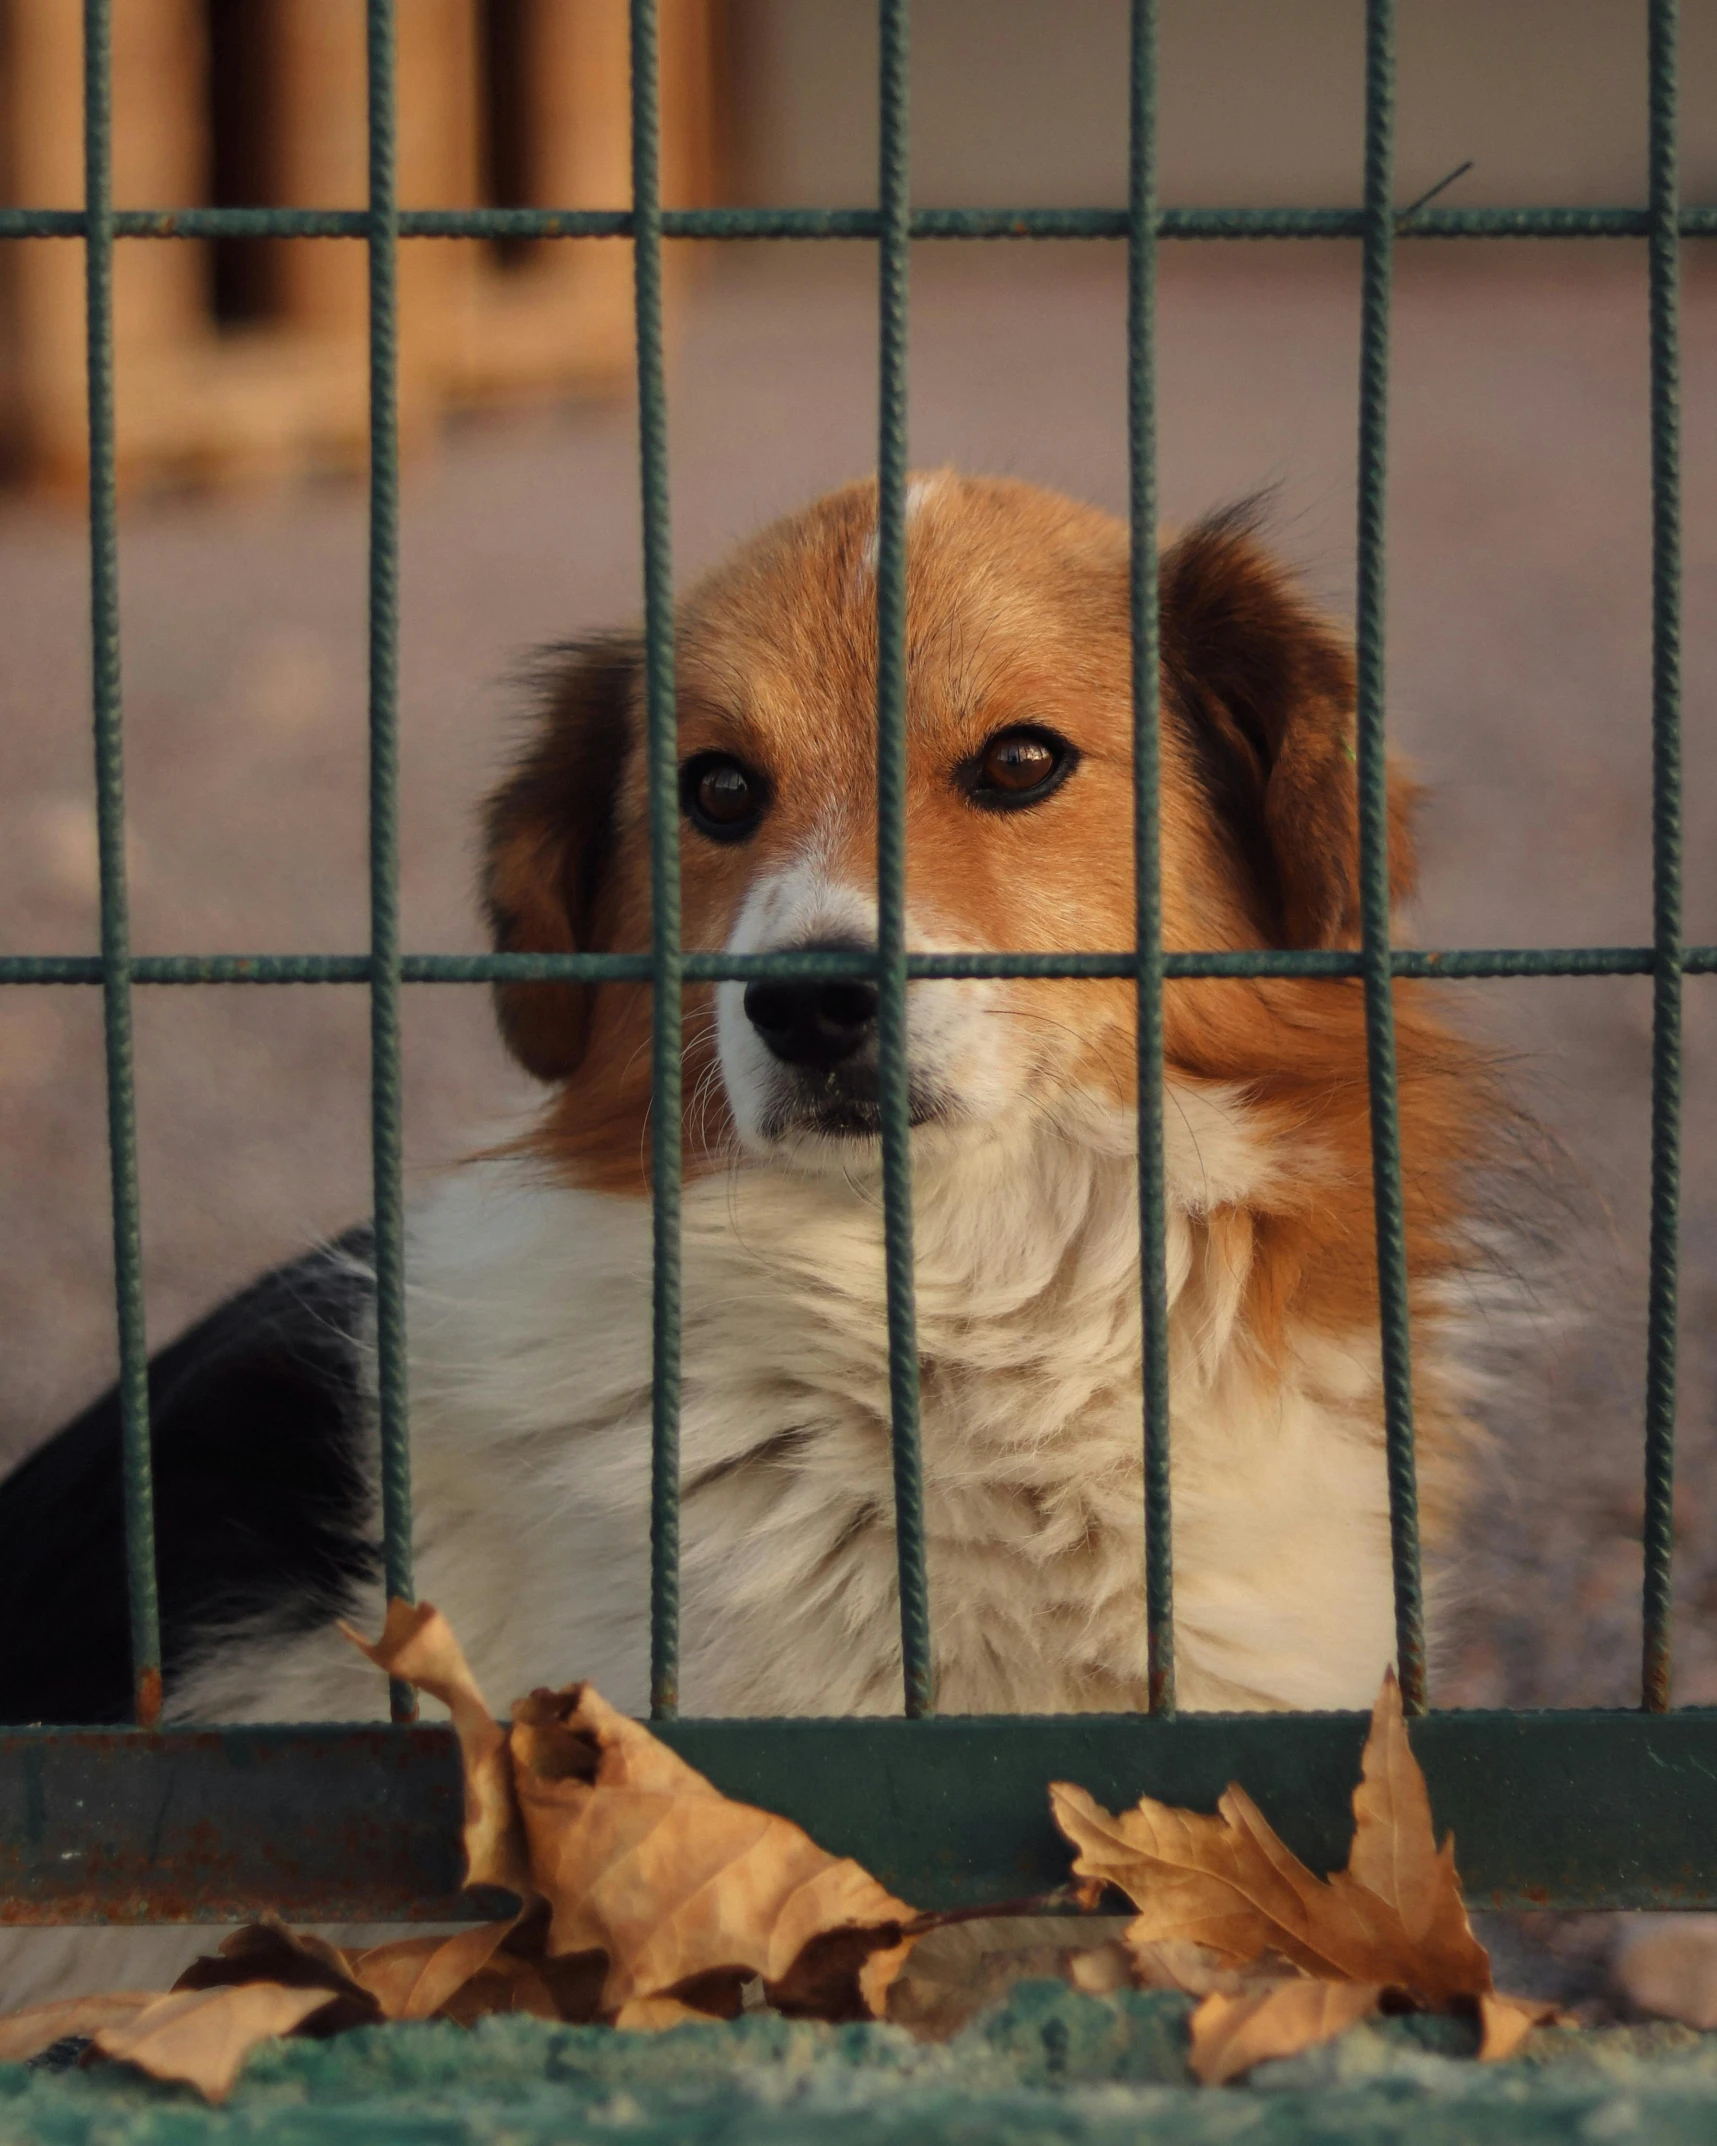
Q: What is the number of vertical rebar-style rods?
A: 7